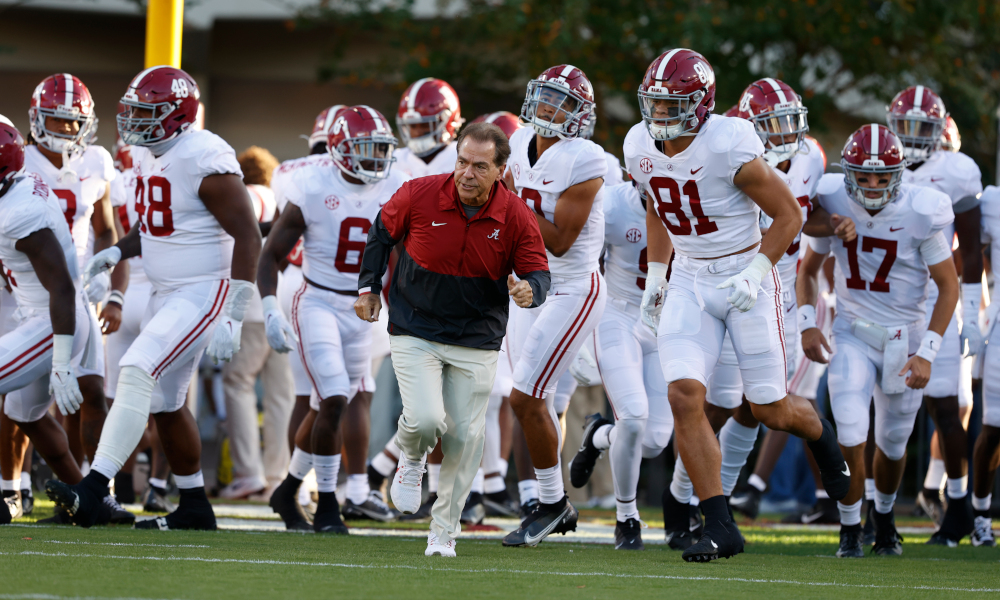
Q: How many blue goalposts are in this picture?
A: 0